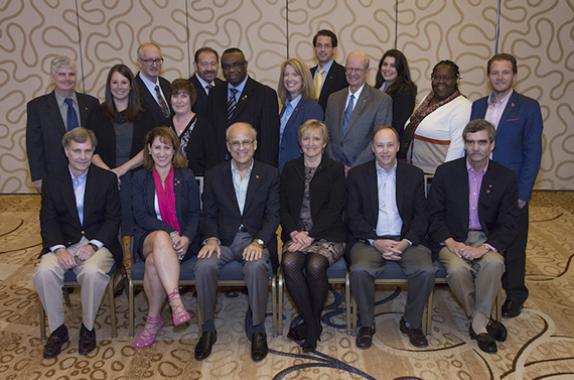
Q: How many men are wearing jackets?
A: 11